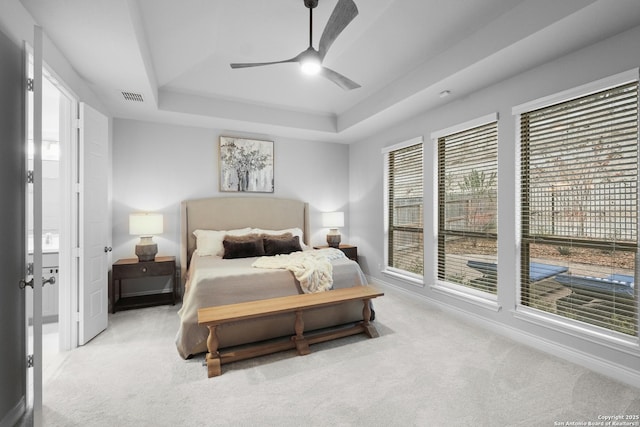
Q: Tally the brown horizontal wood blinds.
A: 3